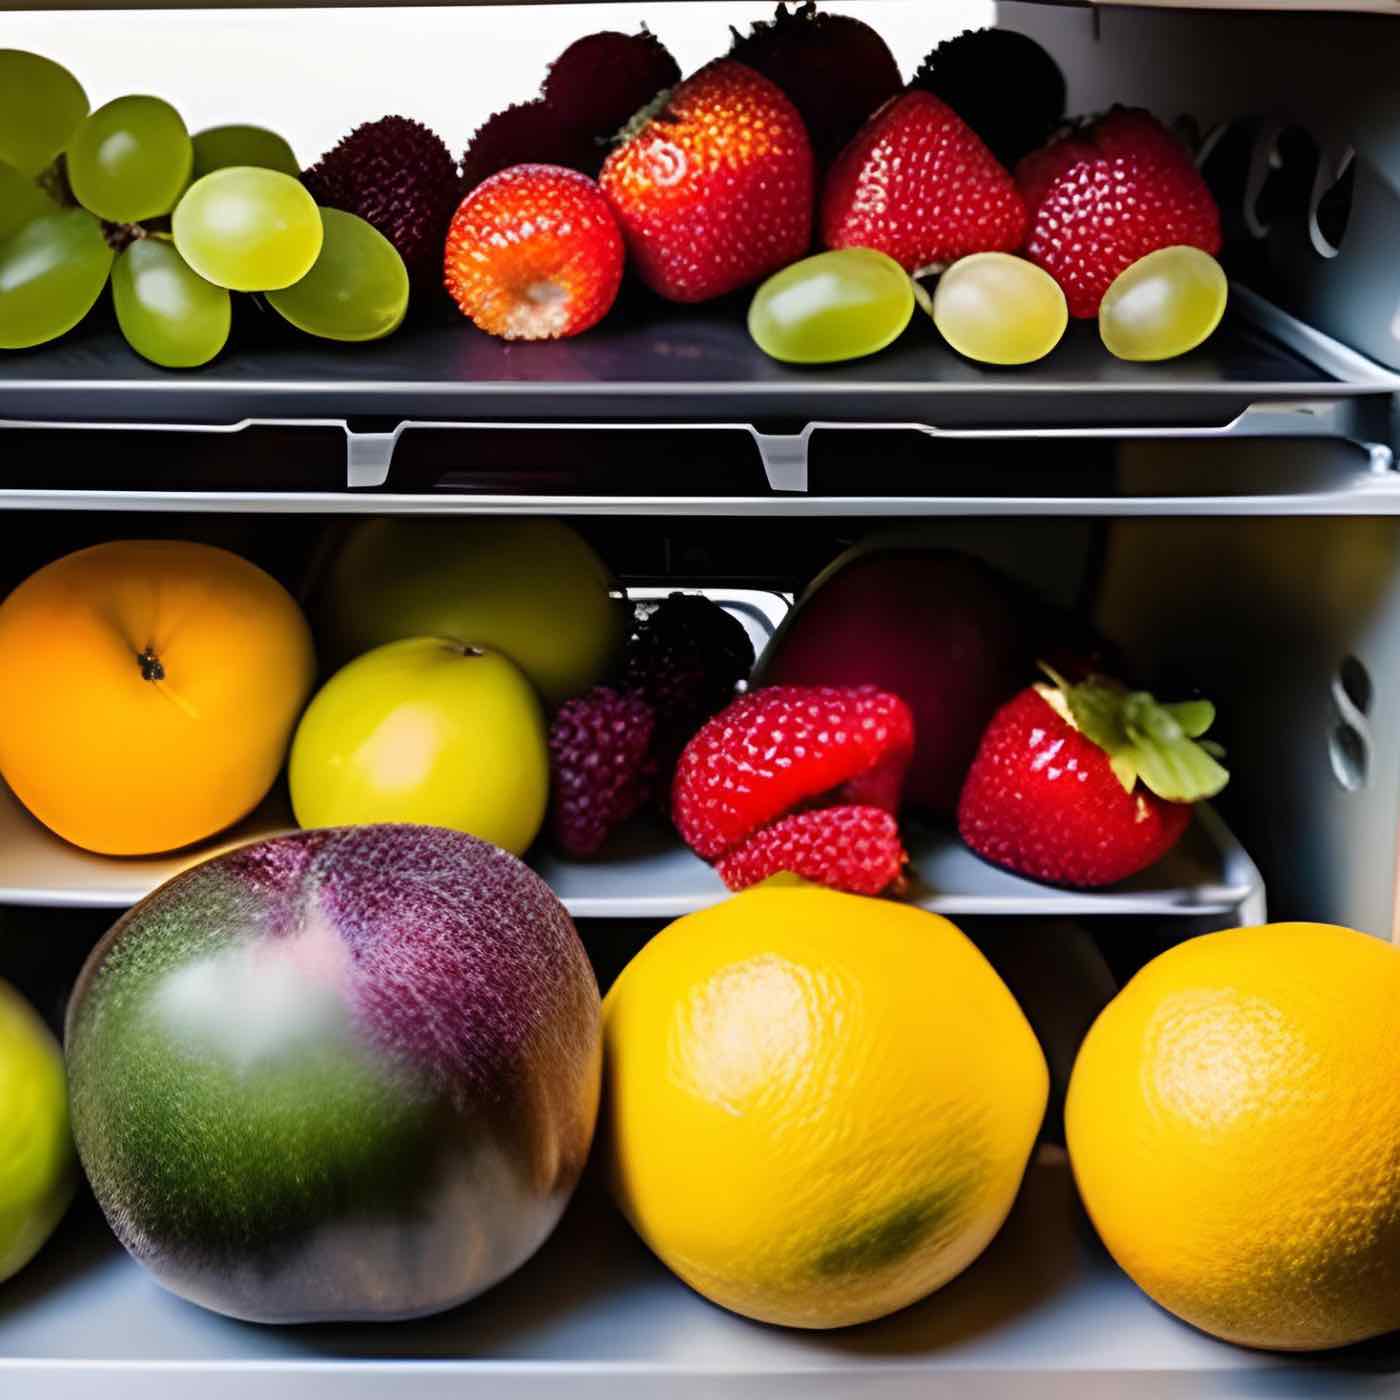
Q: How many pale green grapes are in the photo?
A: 11